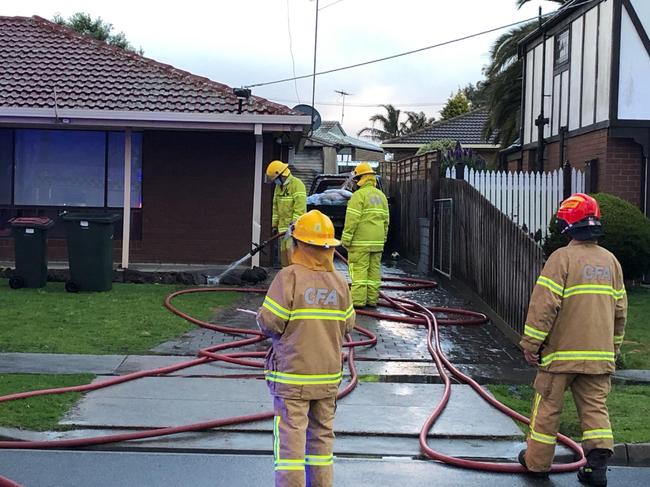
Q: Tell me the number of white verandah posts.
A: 2